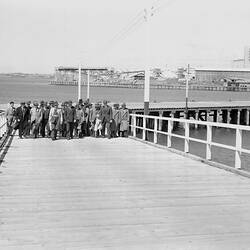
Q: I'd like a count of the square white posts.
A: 7